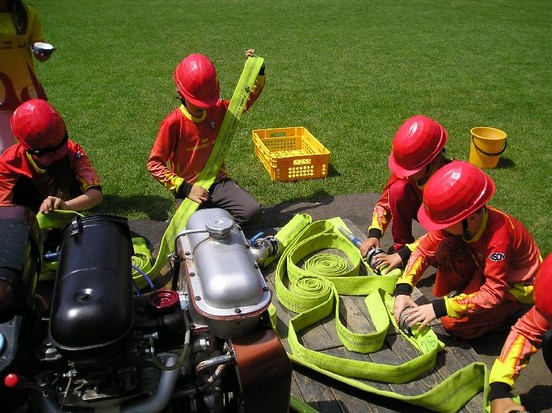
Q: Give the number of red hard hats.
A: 5